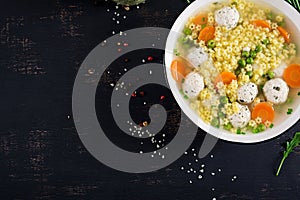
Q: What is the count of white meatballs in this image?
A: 6